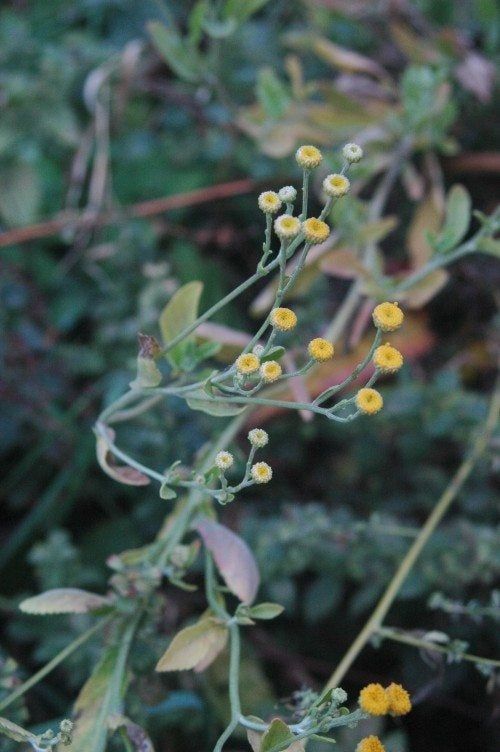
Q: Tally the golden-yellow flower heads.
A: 15